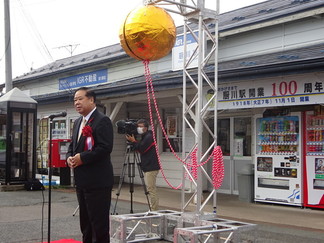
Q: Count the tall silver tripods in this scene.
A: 1